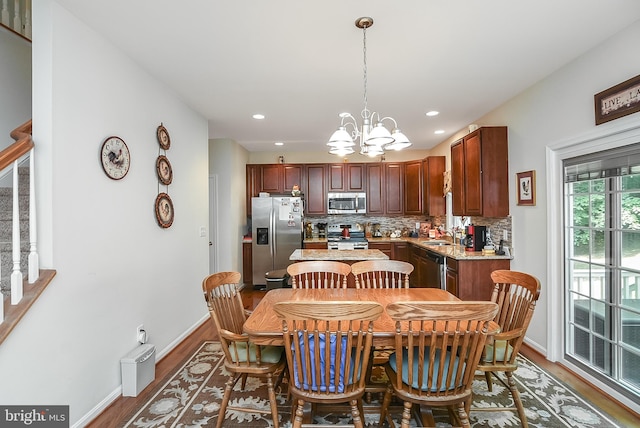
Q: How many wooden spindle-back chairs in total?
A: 6